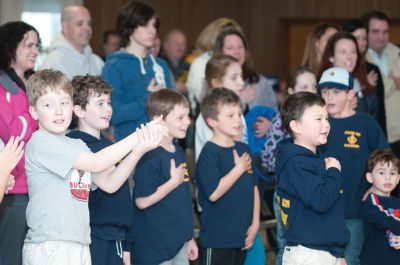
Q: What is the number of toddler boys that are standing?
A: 1